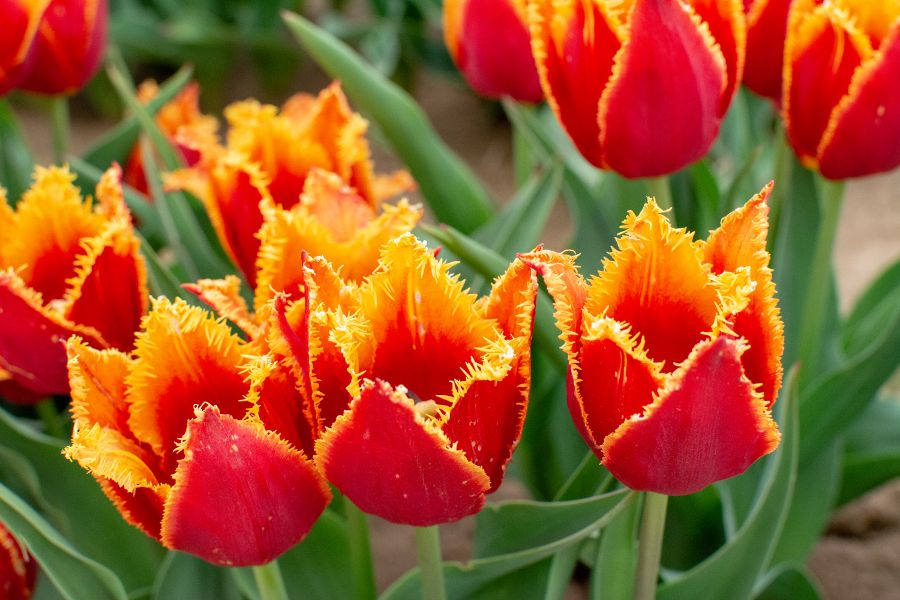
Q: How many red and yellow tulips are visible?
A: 14